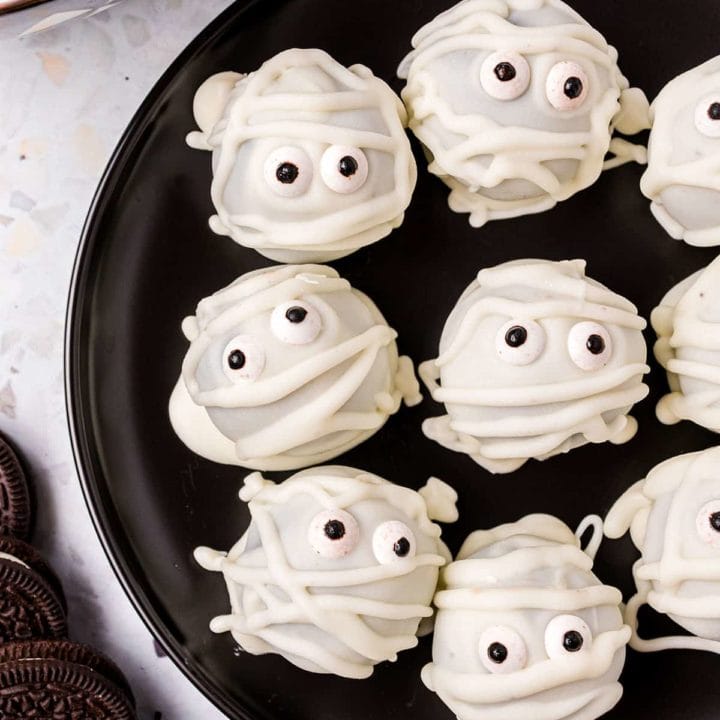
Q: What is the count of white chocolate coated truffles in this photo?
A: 9